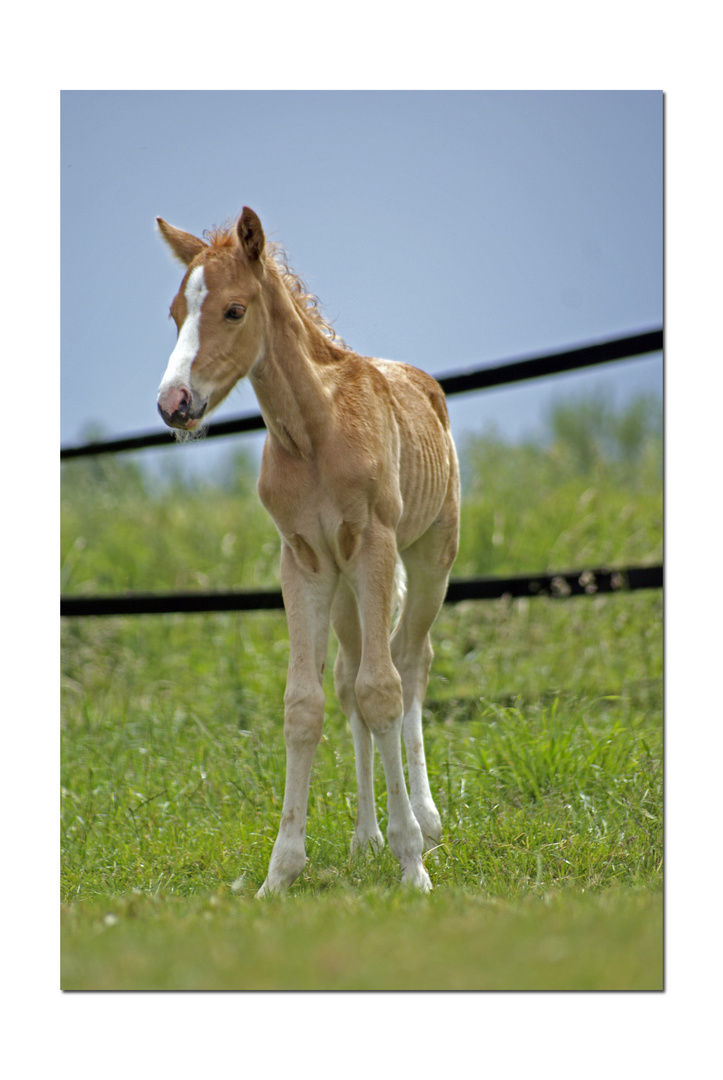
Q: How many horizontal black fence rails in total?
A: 2